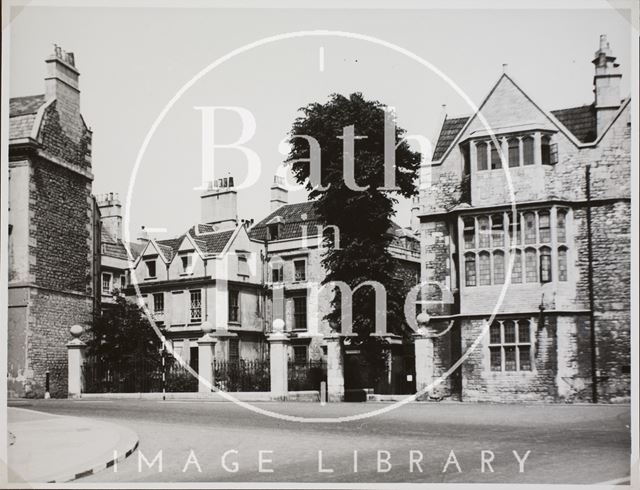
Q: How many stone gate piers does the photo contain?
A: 5